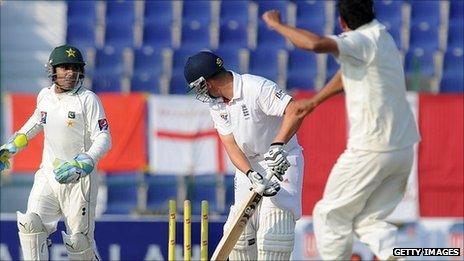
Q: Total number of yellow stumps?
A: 3